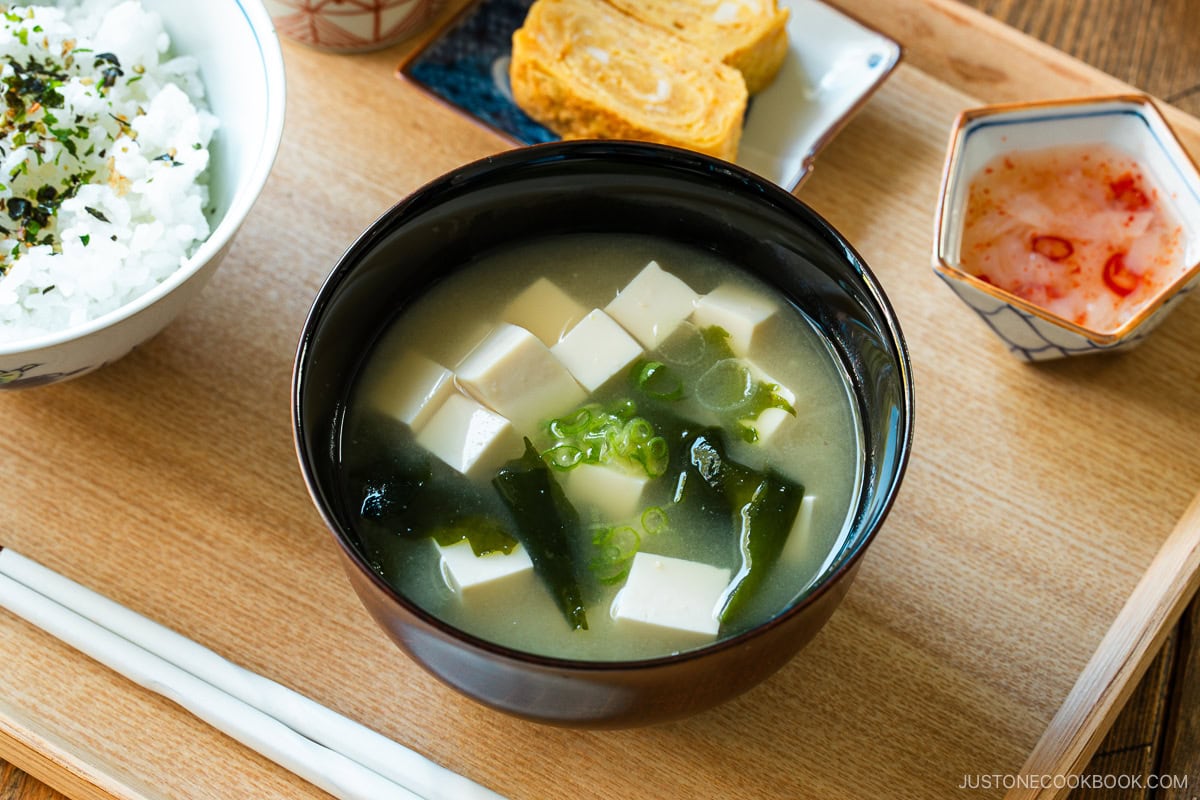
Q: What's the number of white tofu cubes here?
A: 12